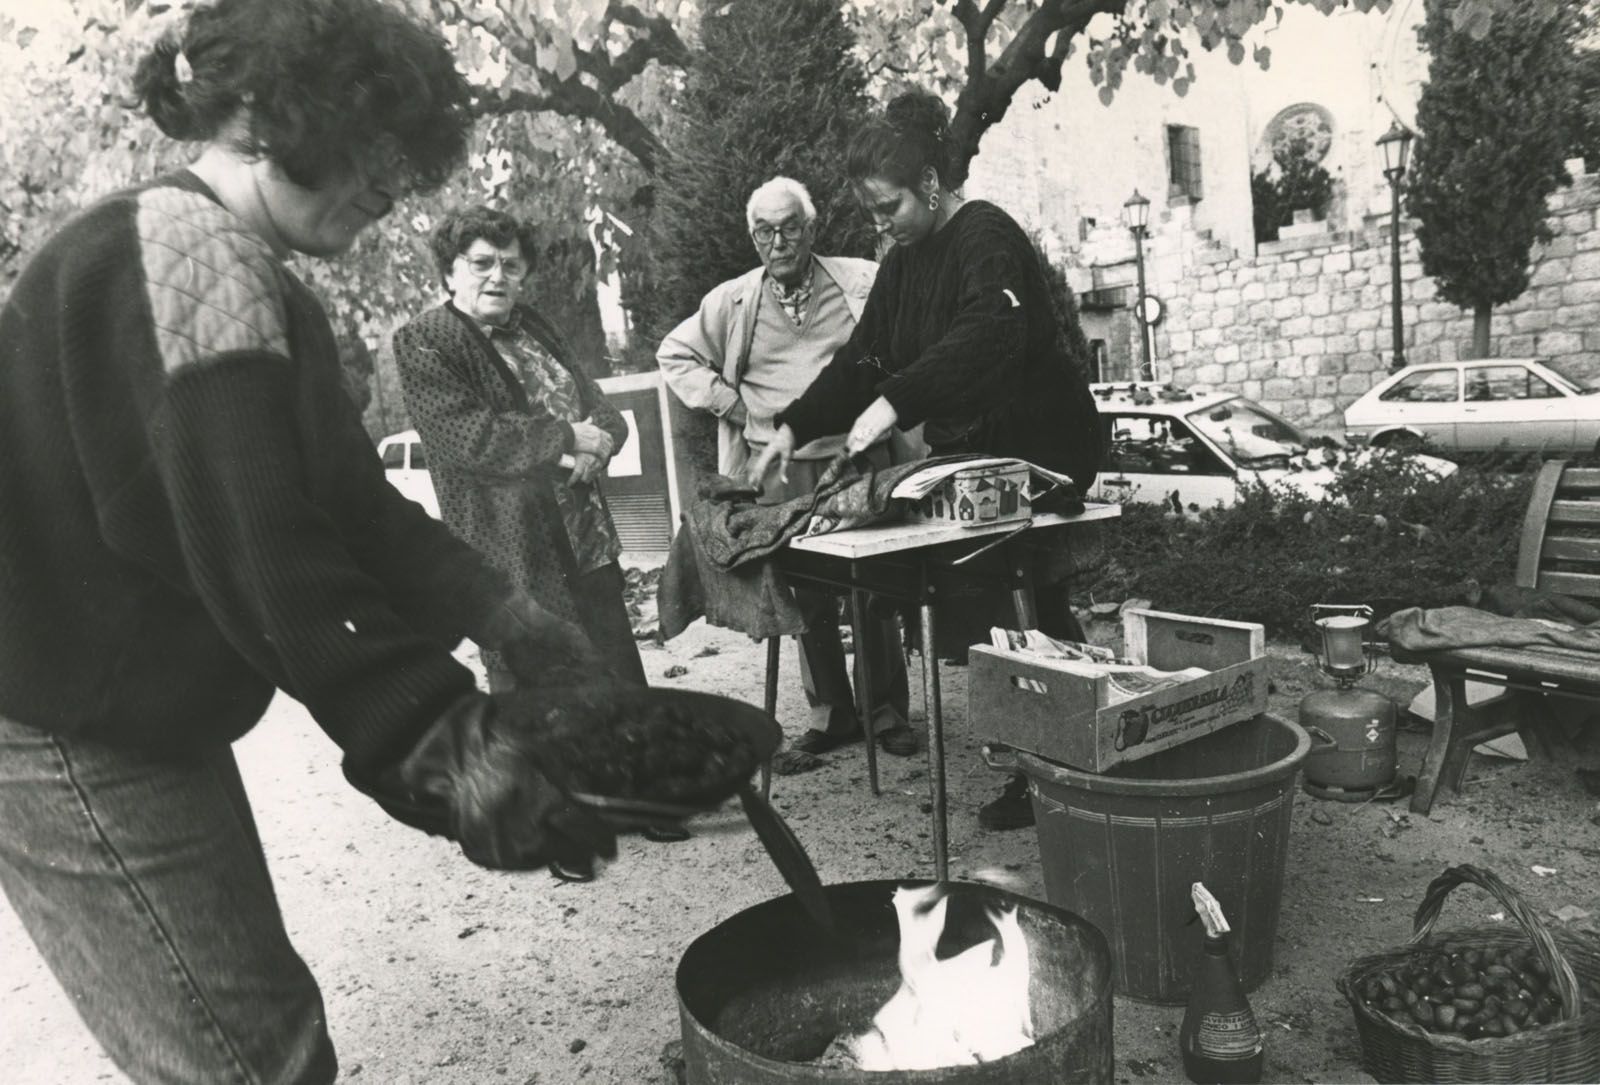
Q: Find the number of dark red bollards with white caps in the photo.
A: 0